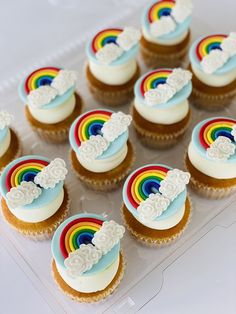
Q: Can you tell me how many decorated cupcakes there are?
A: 11